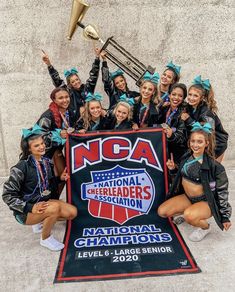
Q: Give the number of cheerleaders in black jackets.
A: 11